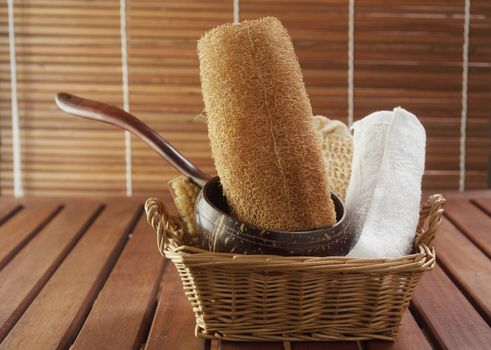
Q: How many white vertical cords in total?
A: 5